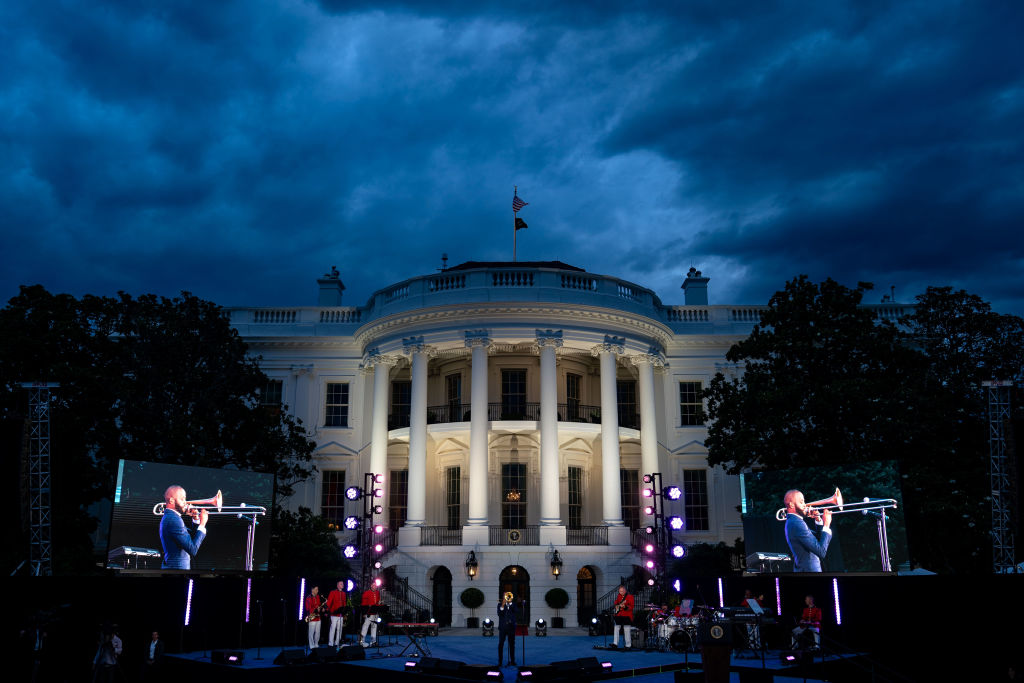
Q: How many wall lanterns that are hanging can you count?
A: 2